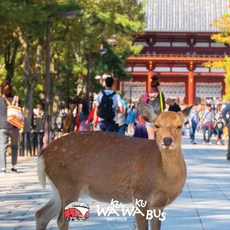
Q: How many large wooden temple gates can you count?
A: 1